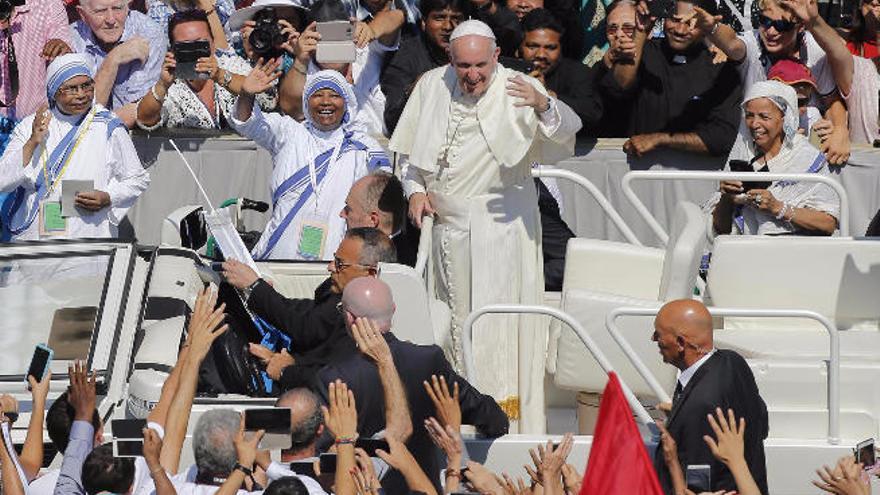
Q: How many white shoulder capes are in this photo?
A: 1